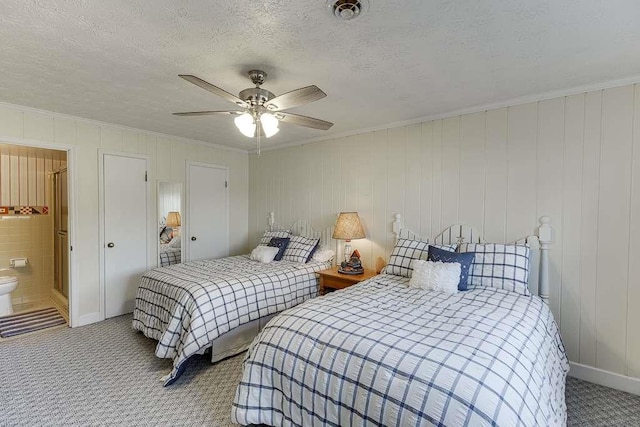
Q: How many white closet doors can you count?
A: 2